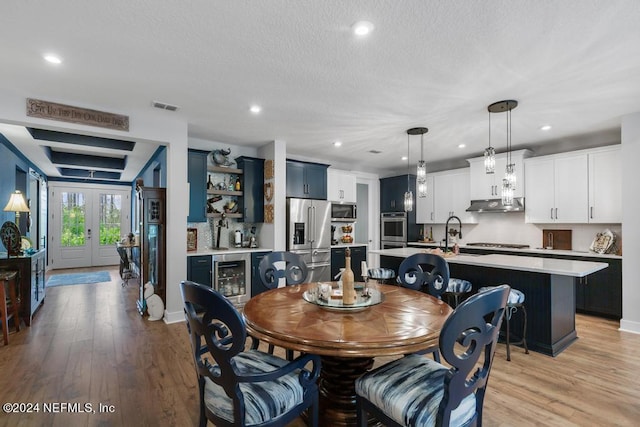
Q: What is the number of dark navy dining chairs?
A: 4